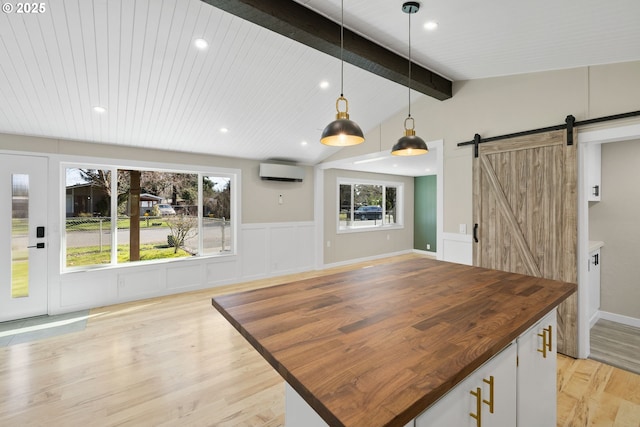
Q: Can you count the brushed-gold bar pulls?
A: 4